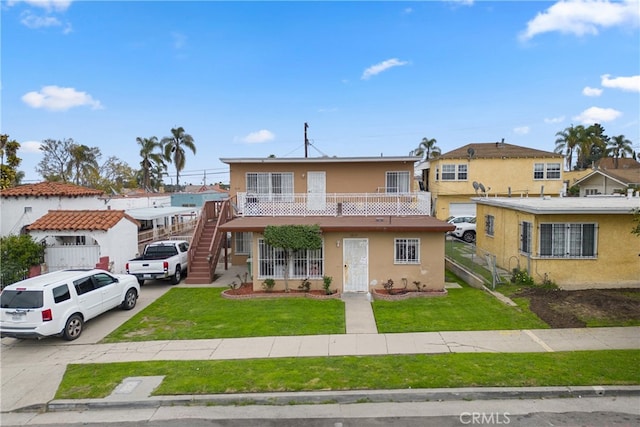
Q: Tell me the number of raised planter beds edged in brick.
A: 2